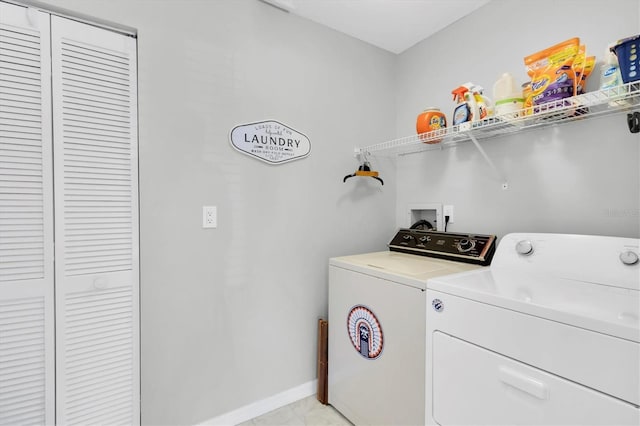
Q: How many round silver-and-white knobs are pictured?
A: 2